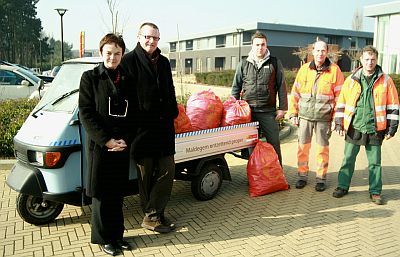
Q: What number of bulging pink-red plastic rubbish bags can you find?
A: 4